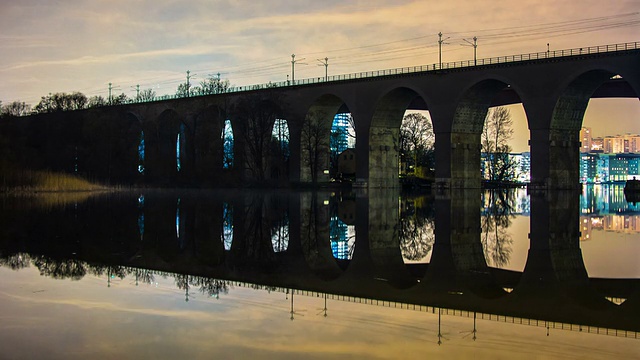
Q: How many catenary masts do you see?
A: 8